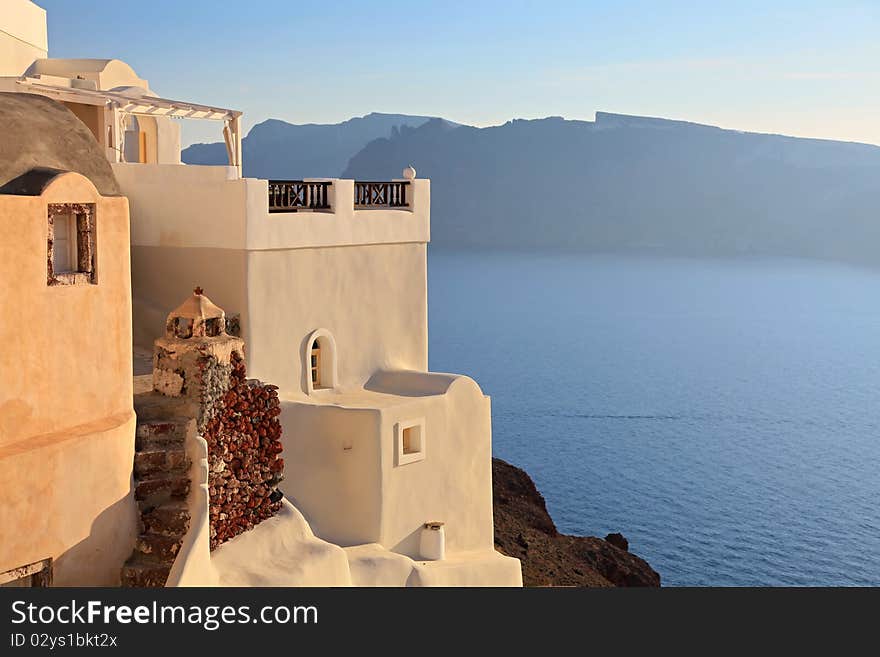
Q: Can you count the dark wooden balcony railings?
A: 2